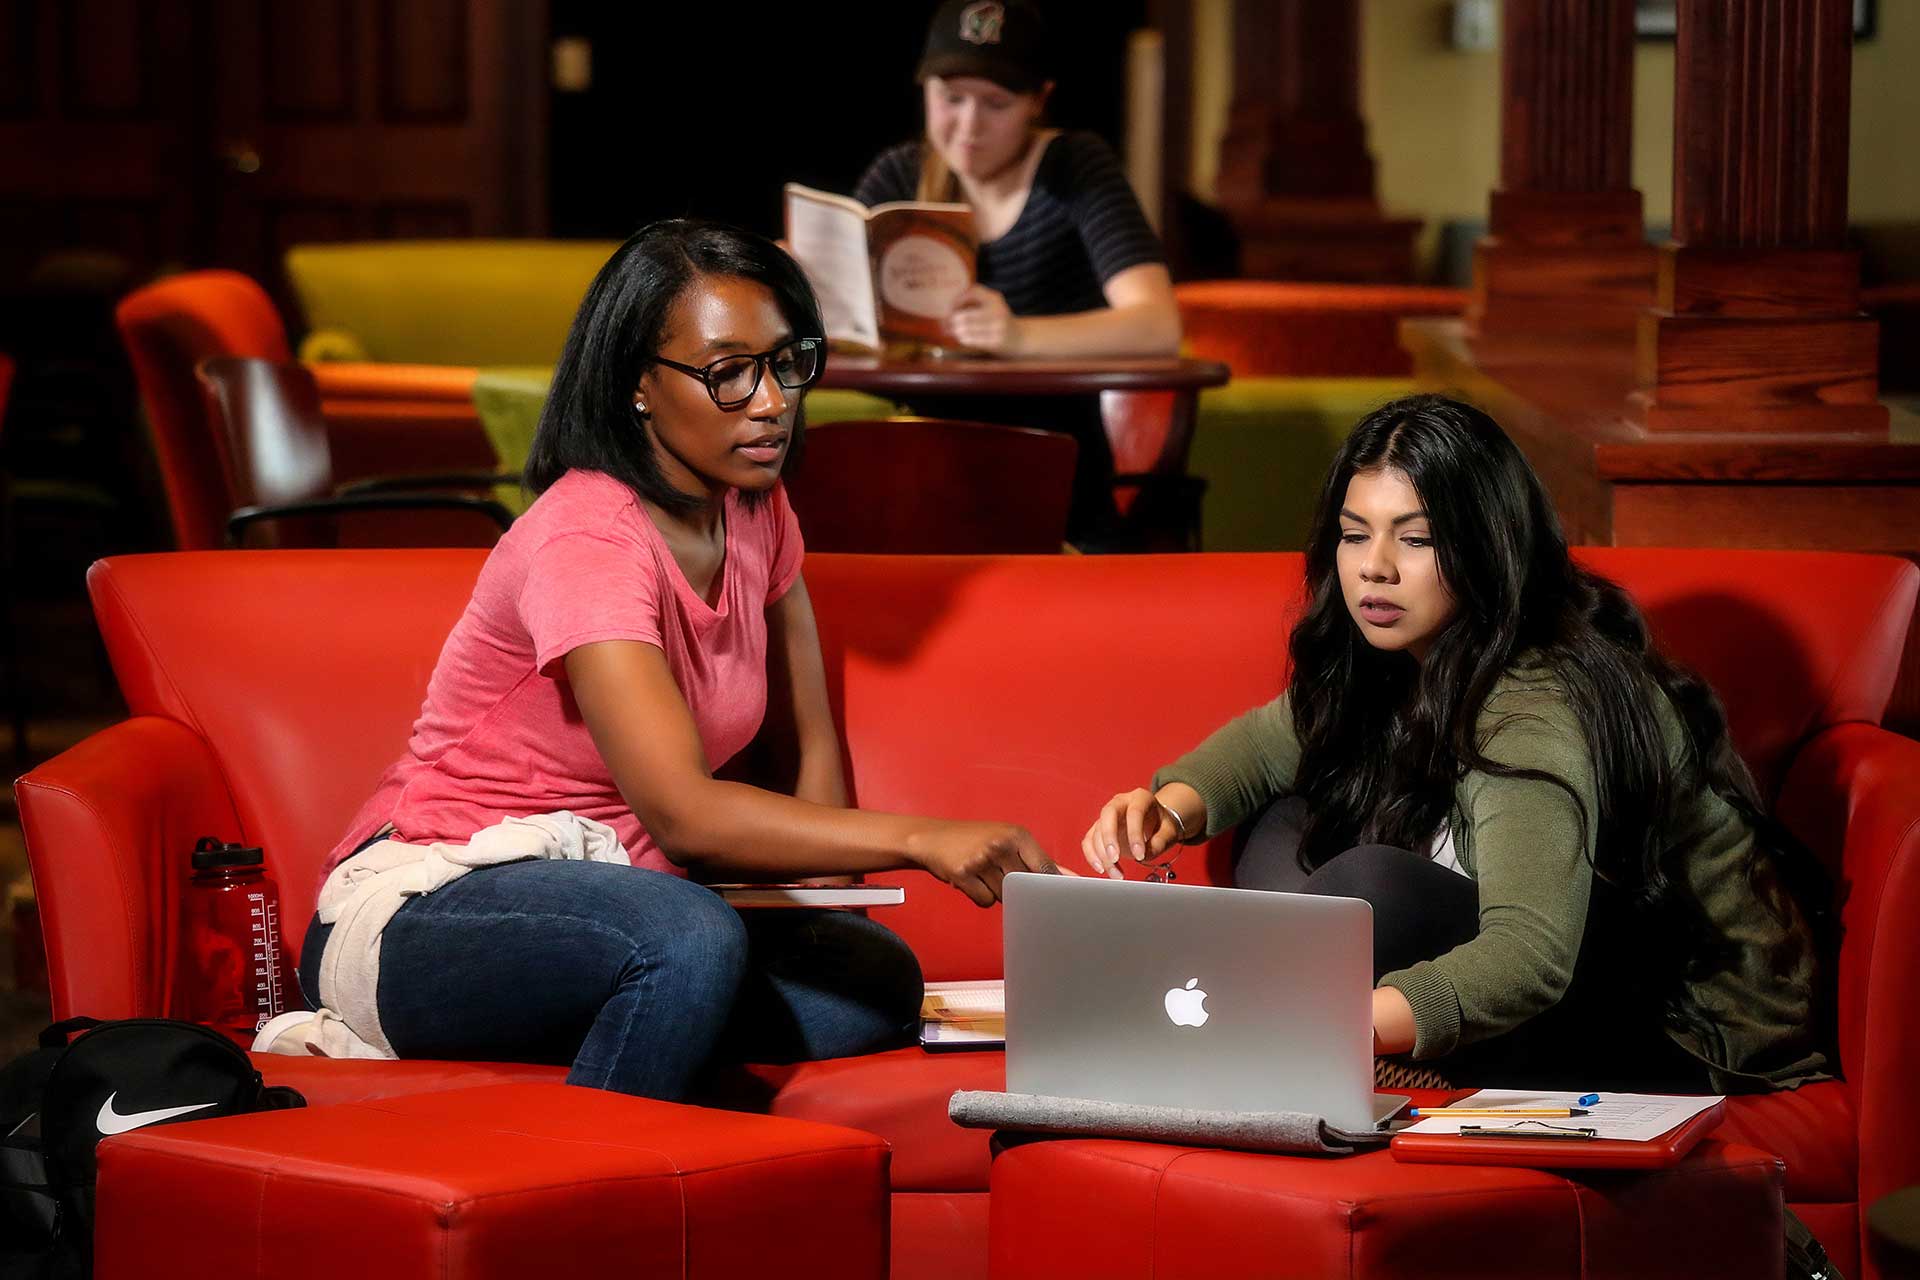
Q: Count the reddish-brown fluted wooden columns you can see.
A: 3